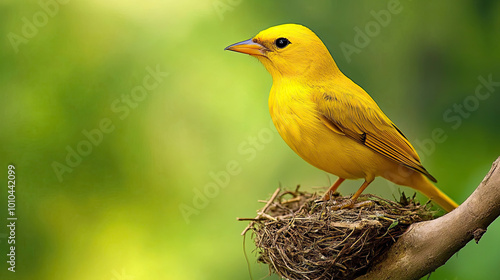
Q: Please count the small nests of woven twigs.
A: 1